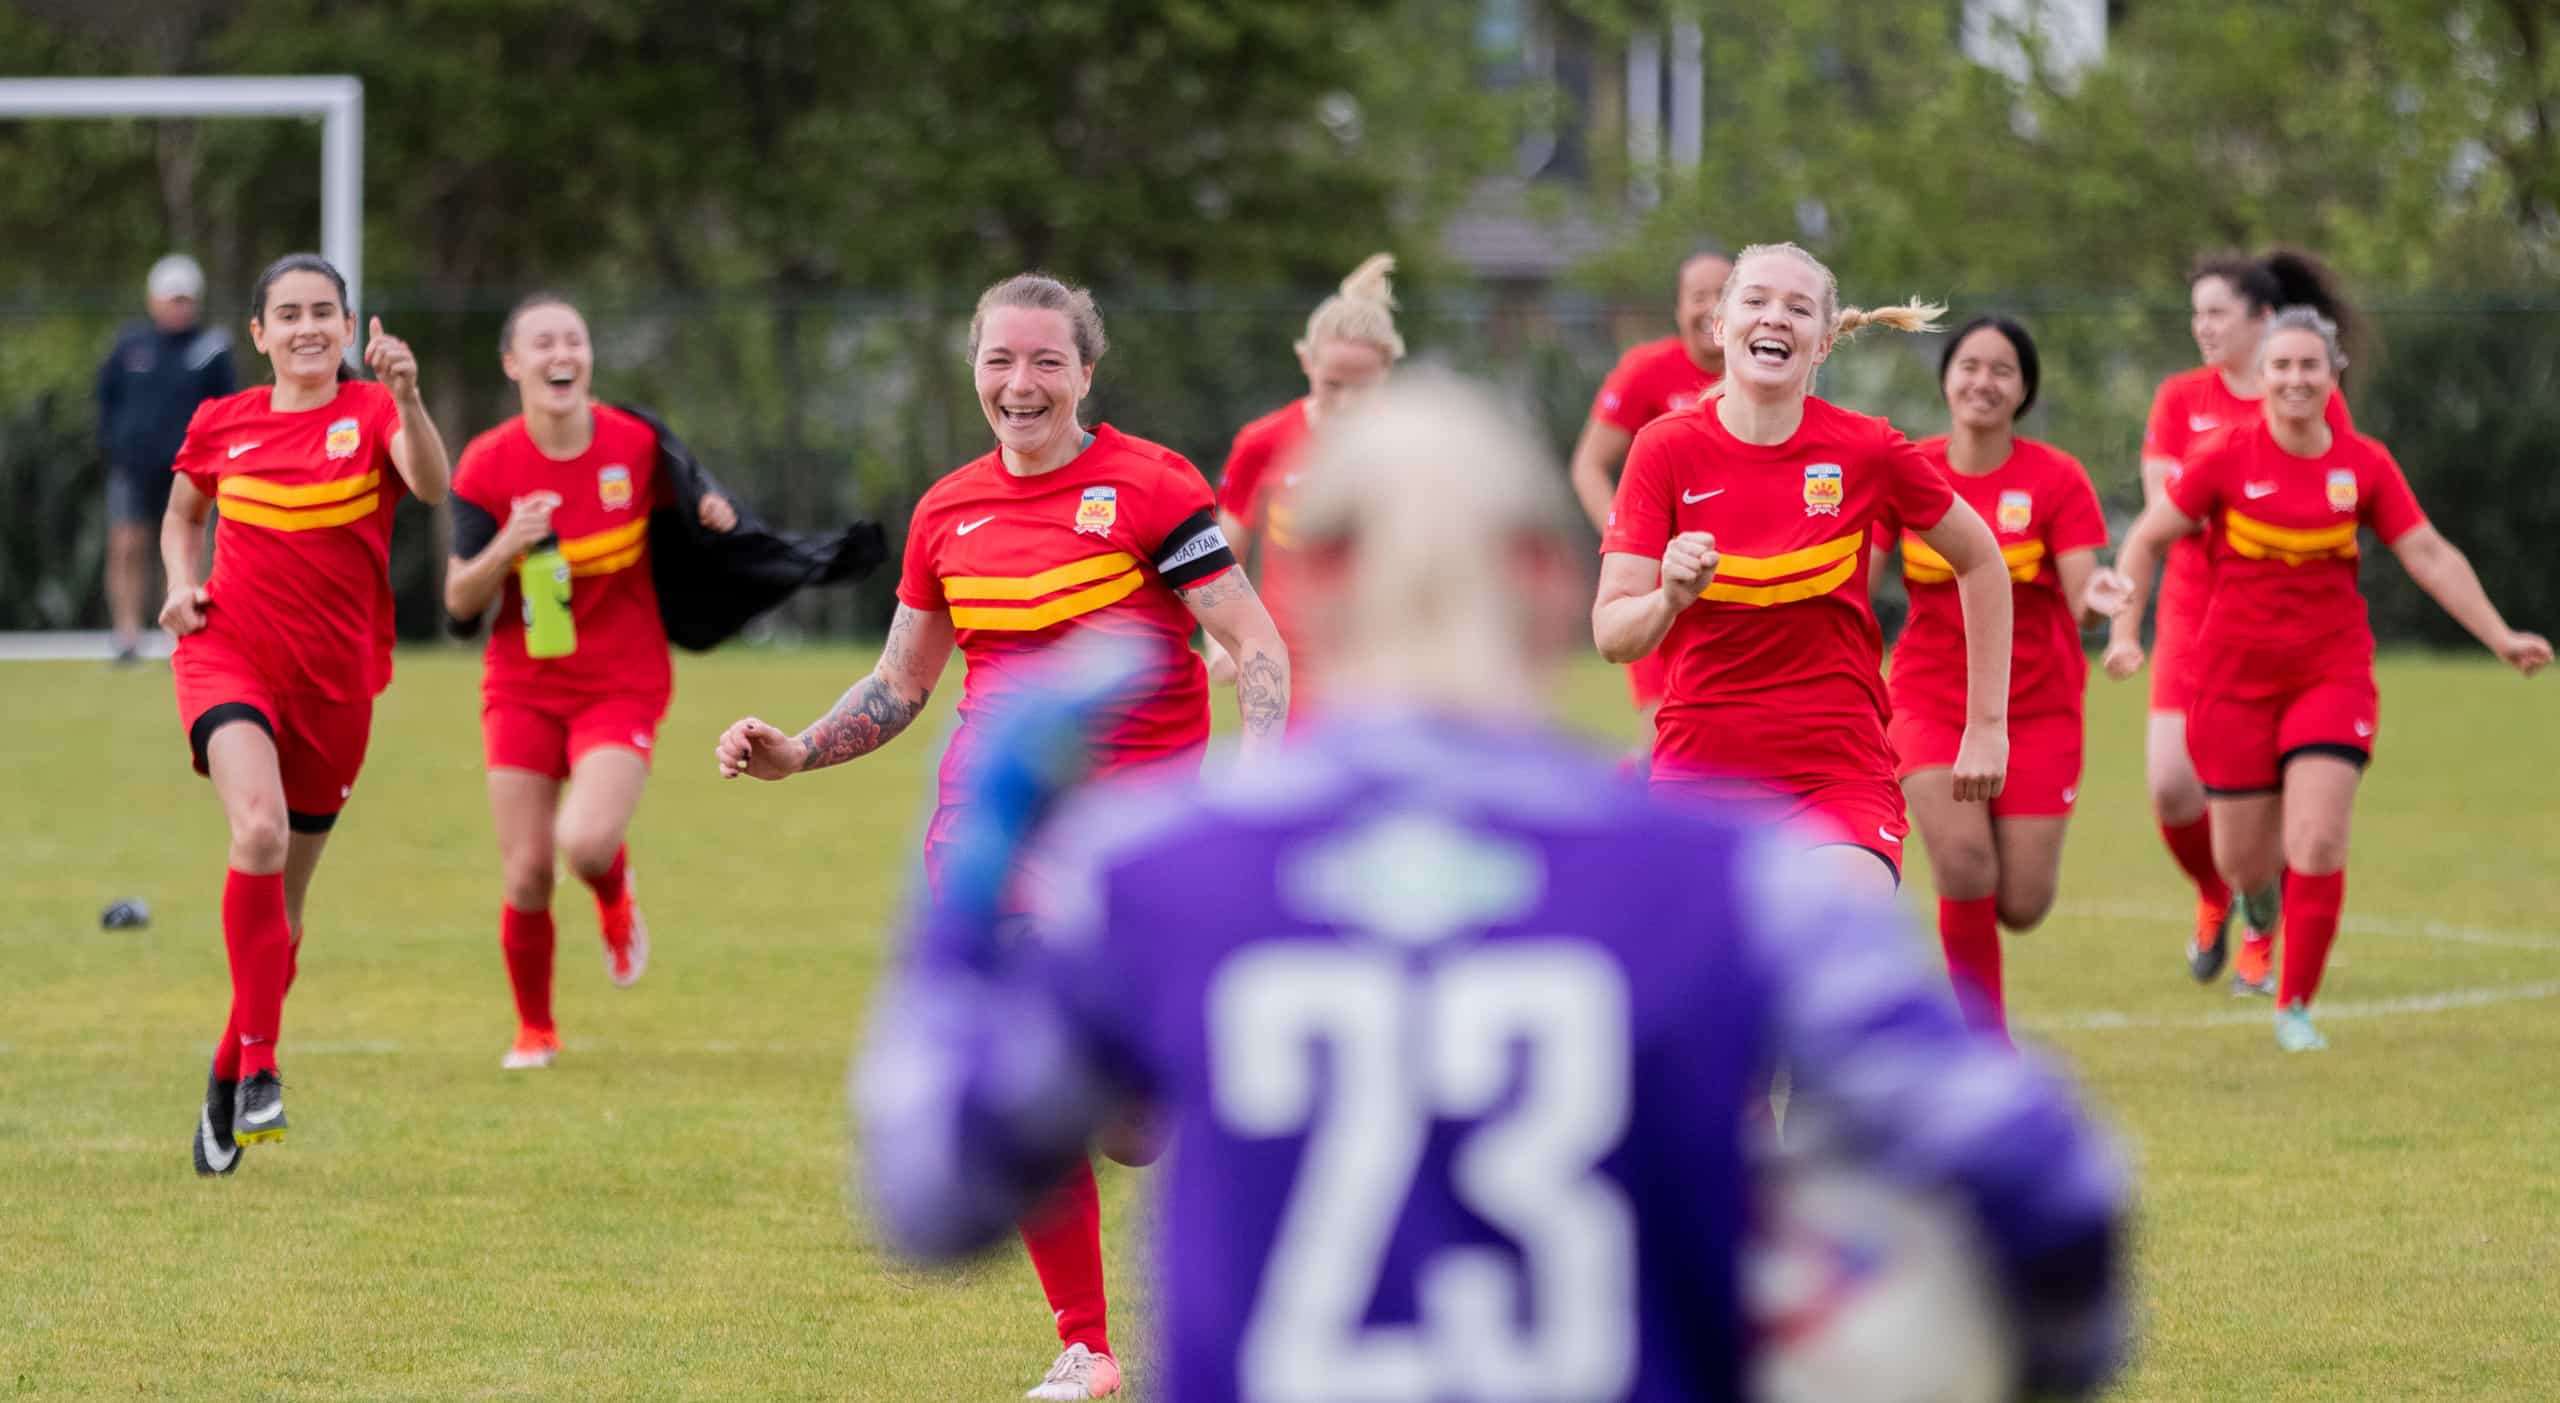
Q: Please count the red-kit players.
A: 9